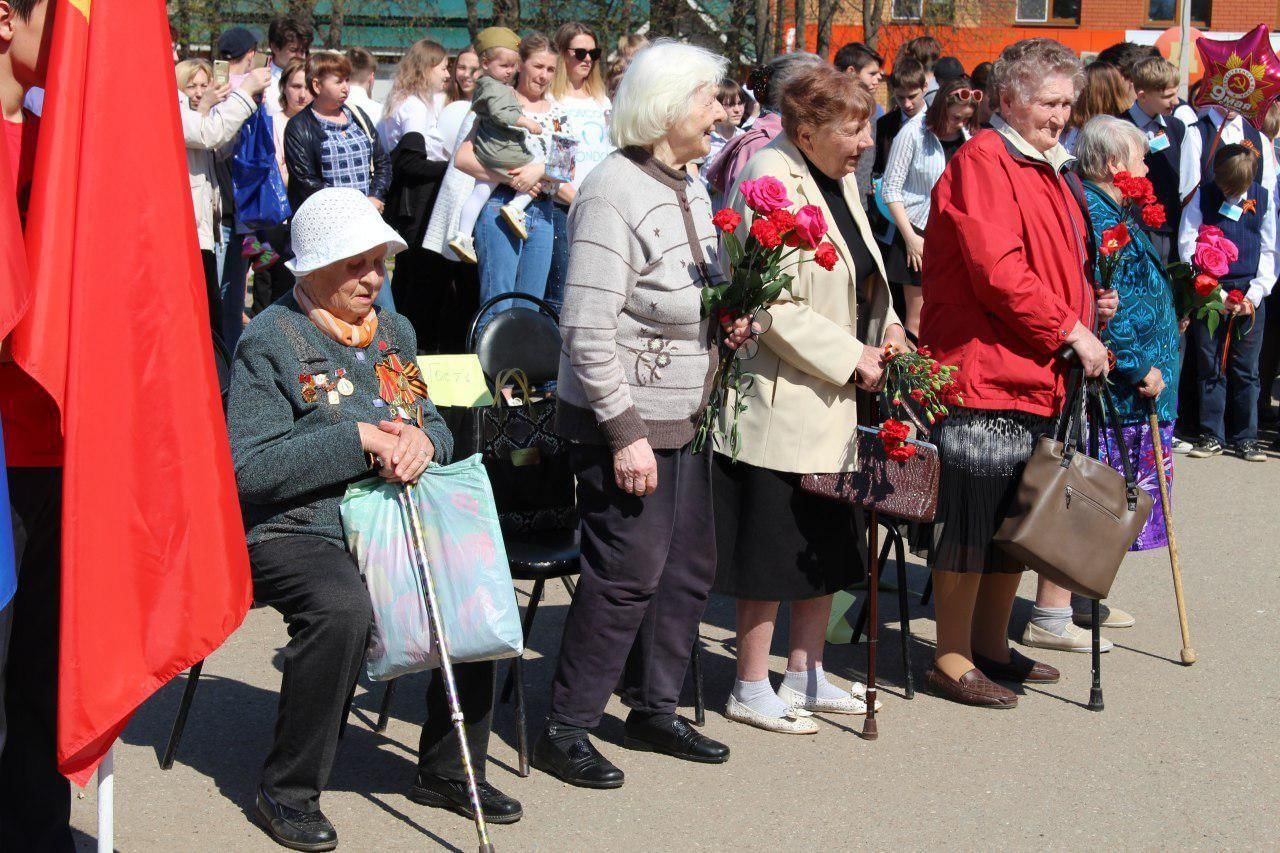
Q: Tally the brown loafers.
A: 2